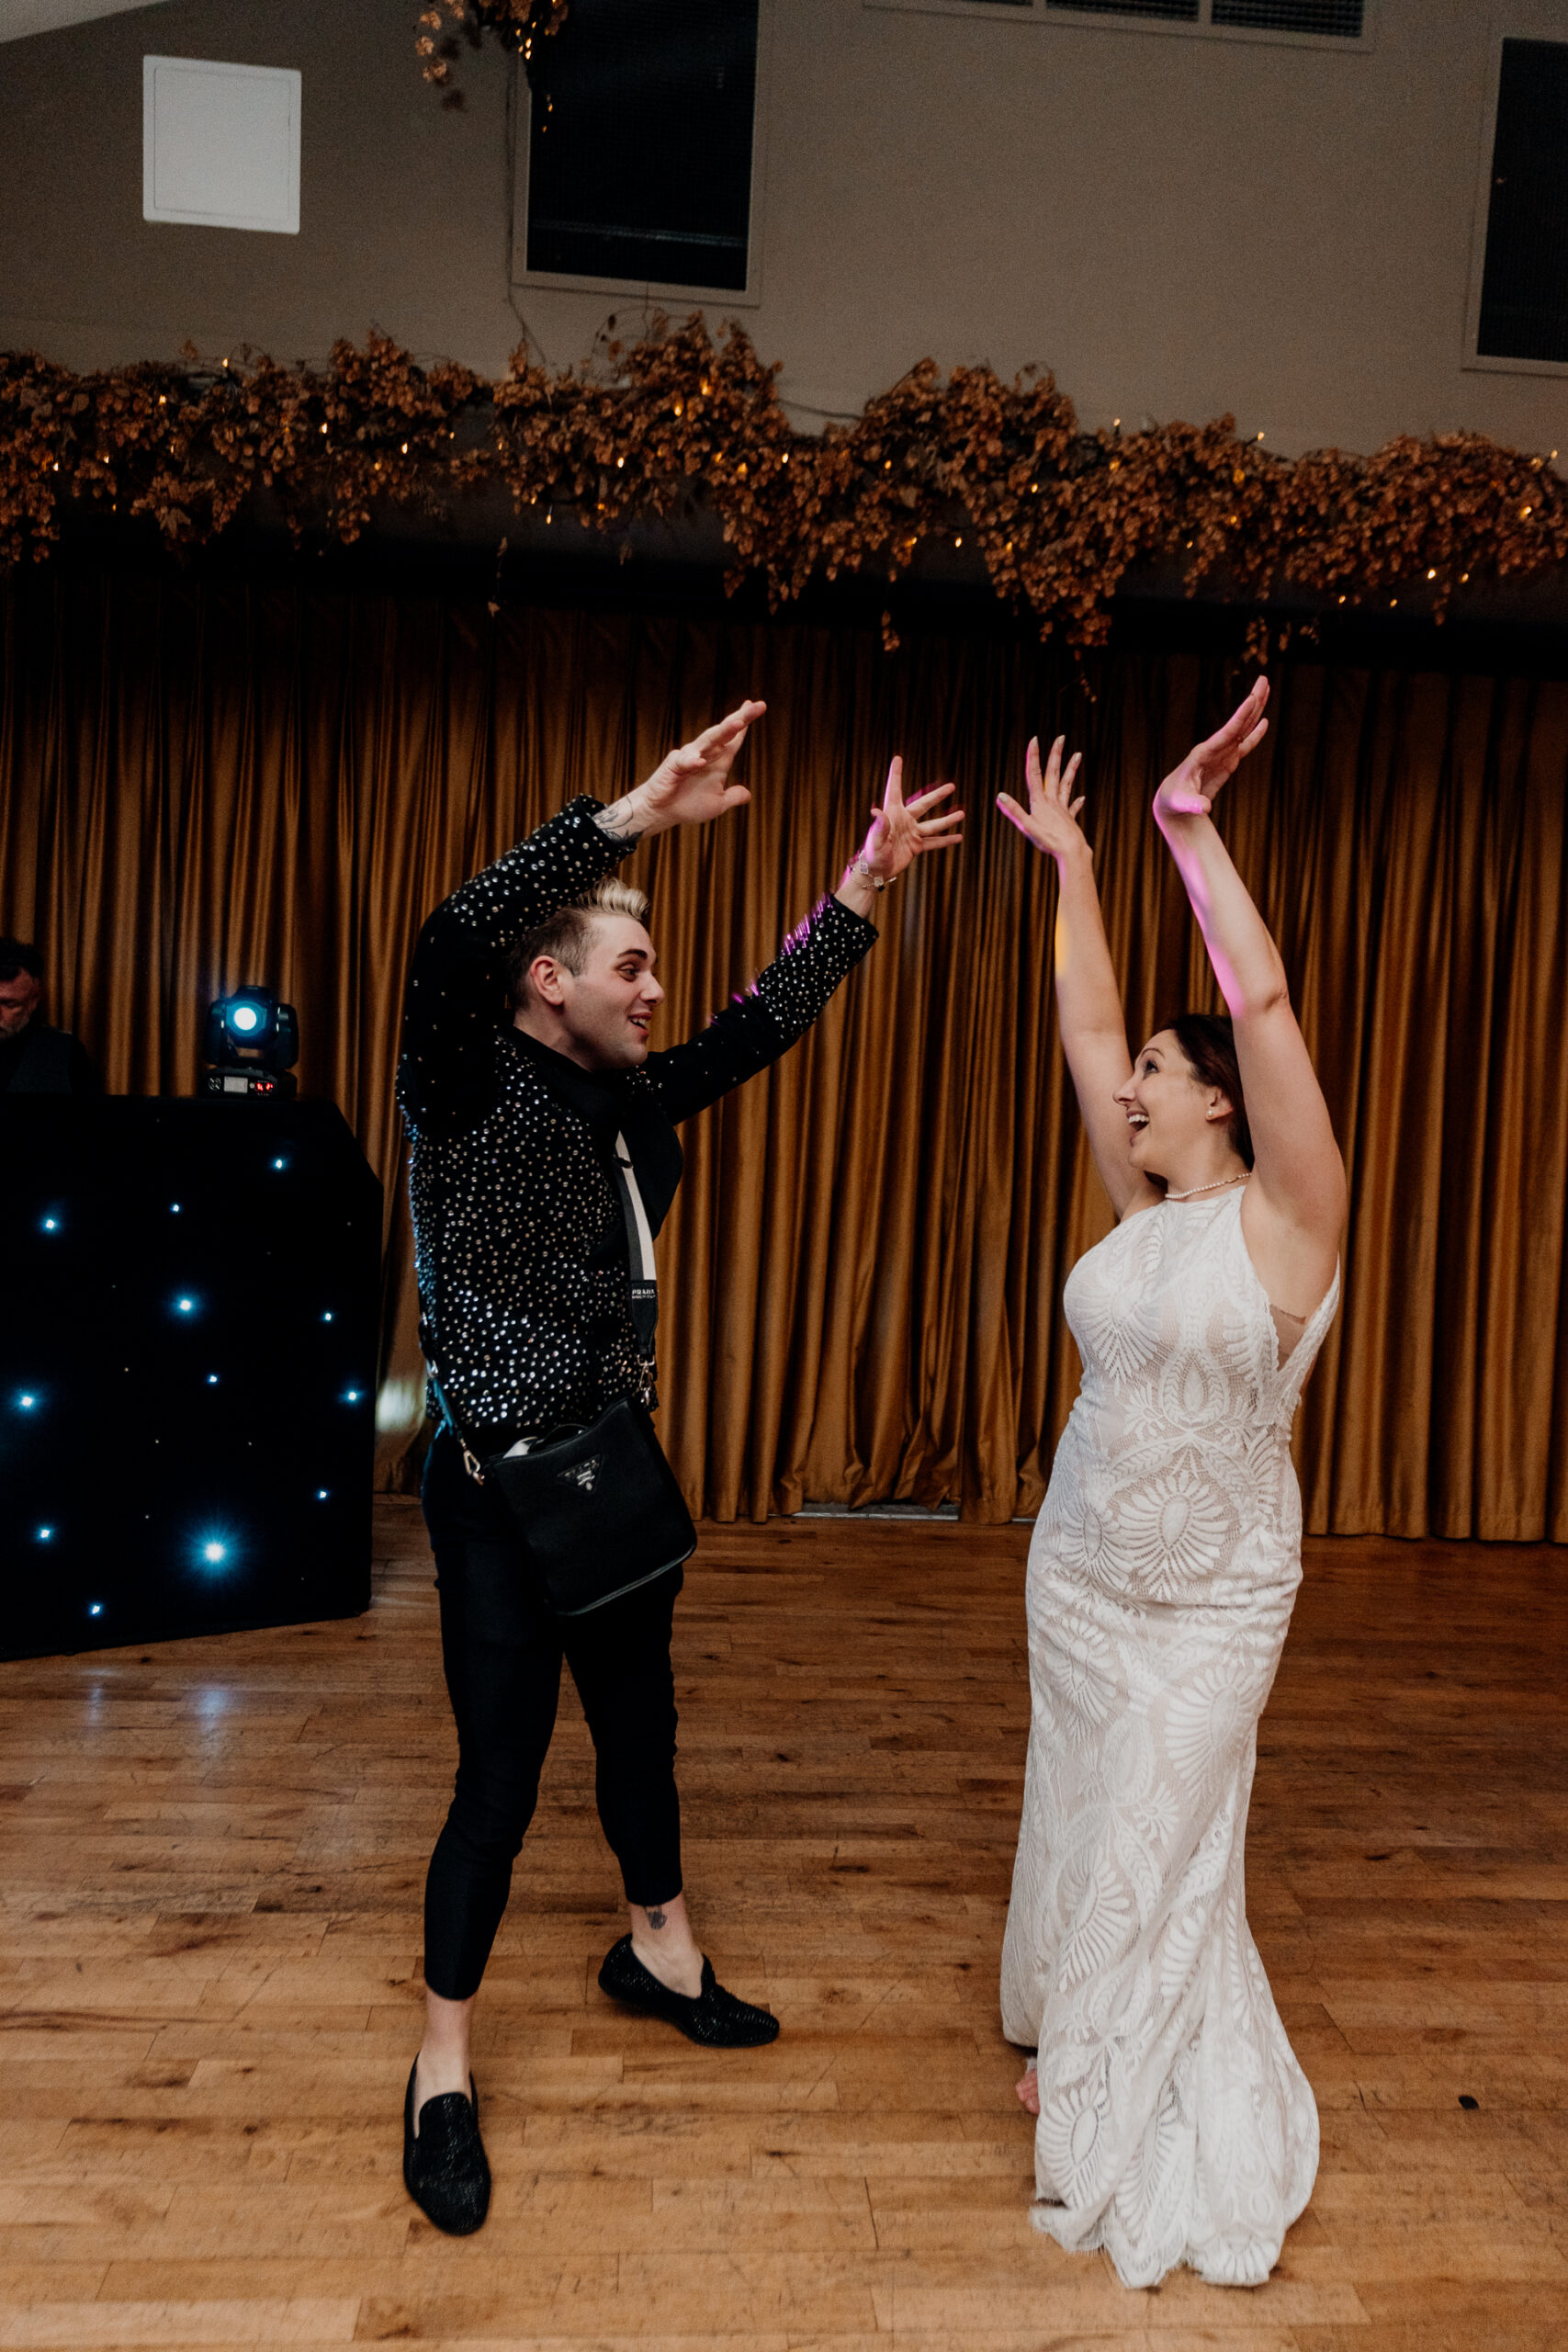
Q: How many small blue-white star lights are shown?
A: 12